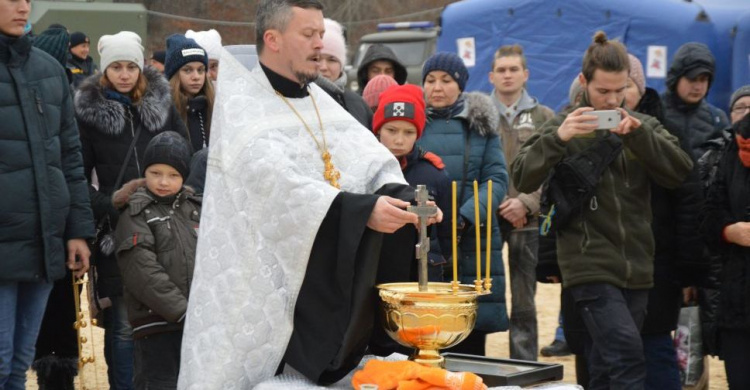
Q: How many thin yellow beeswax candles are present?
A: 3